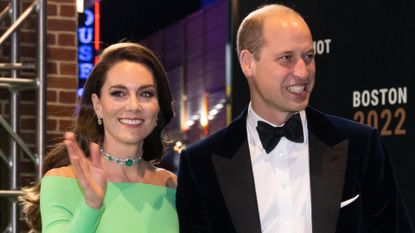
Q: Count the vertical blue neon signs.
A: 1